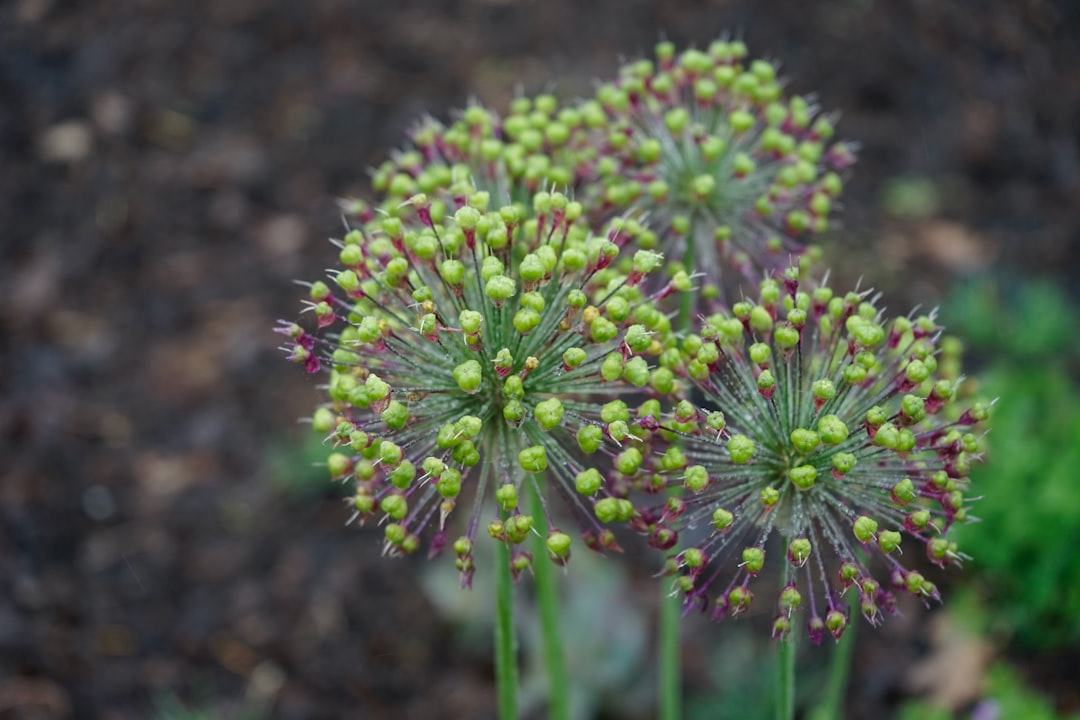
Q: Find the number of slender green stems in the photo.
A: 5